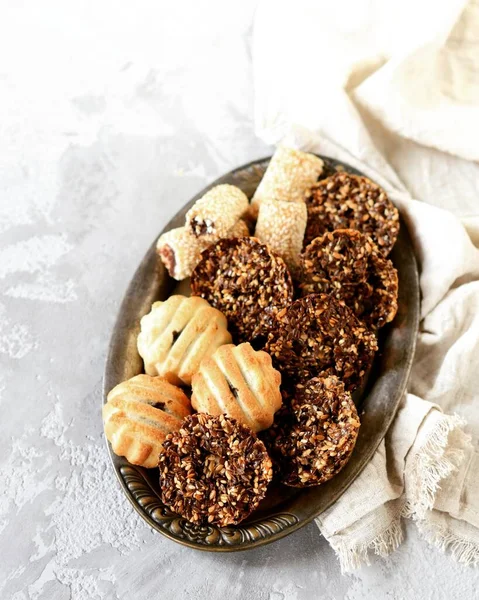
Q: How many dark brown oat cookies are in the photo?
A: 6